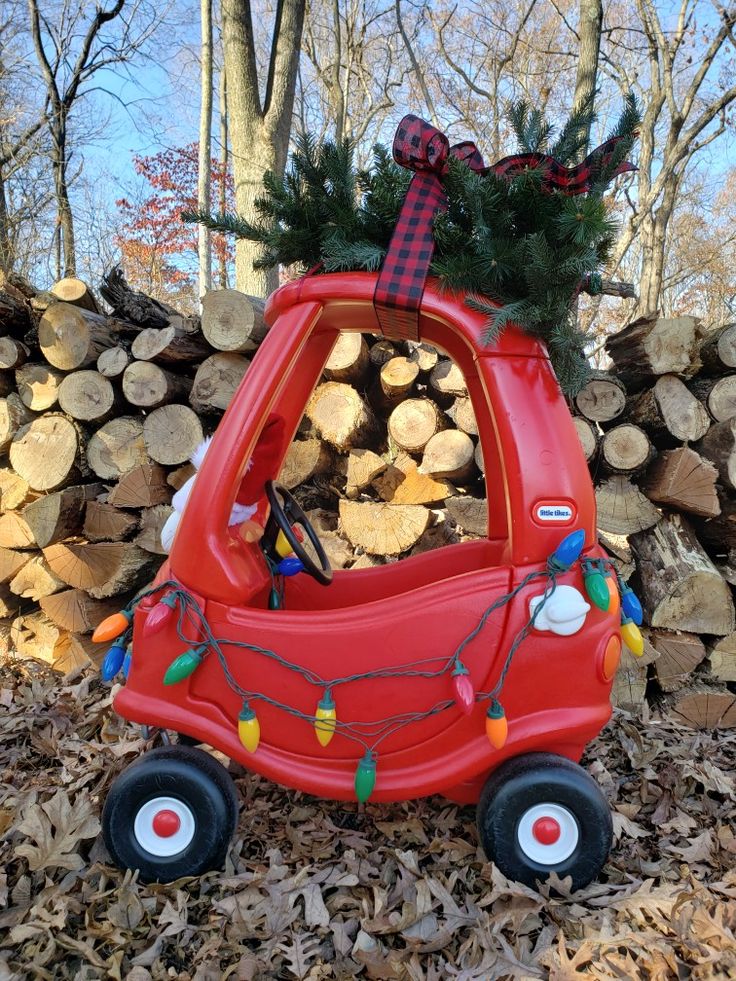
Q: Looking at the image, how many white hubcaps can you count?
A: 2